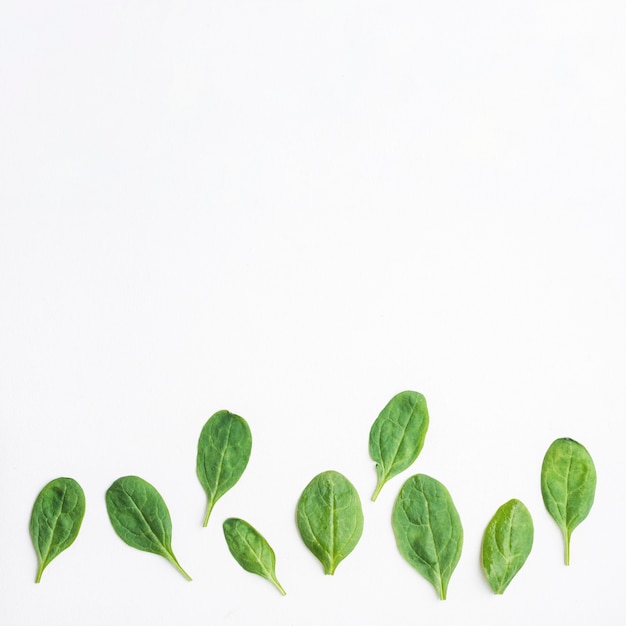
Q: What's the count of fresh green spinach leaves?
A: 9